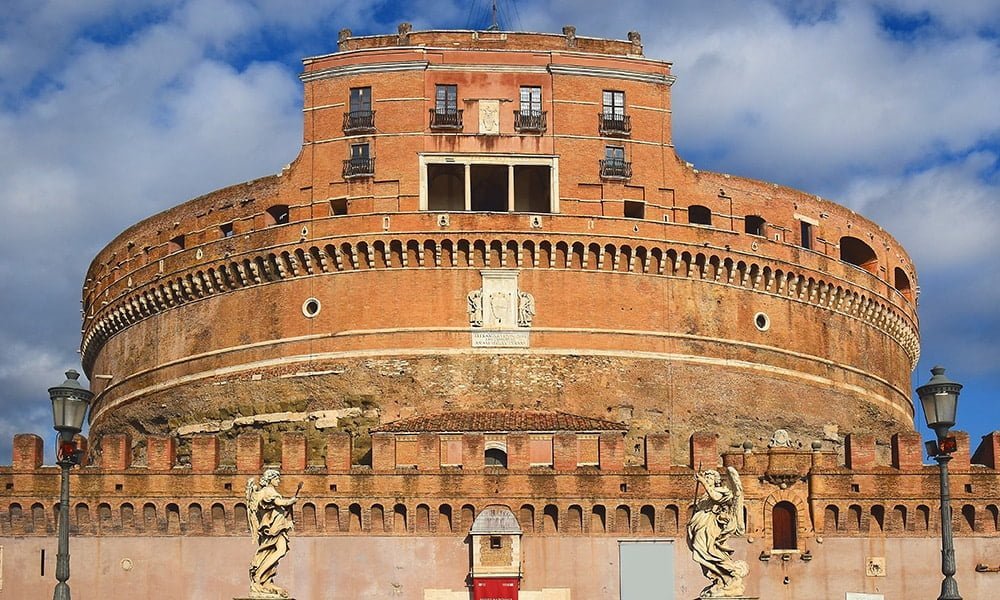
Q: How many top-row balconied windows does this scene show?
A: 4